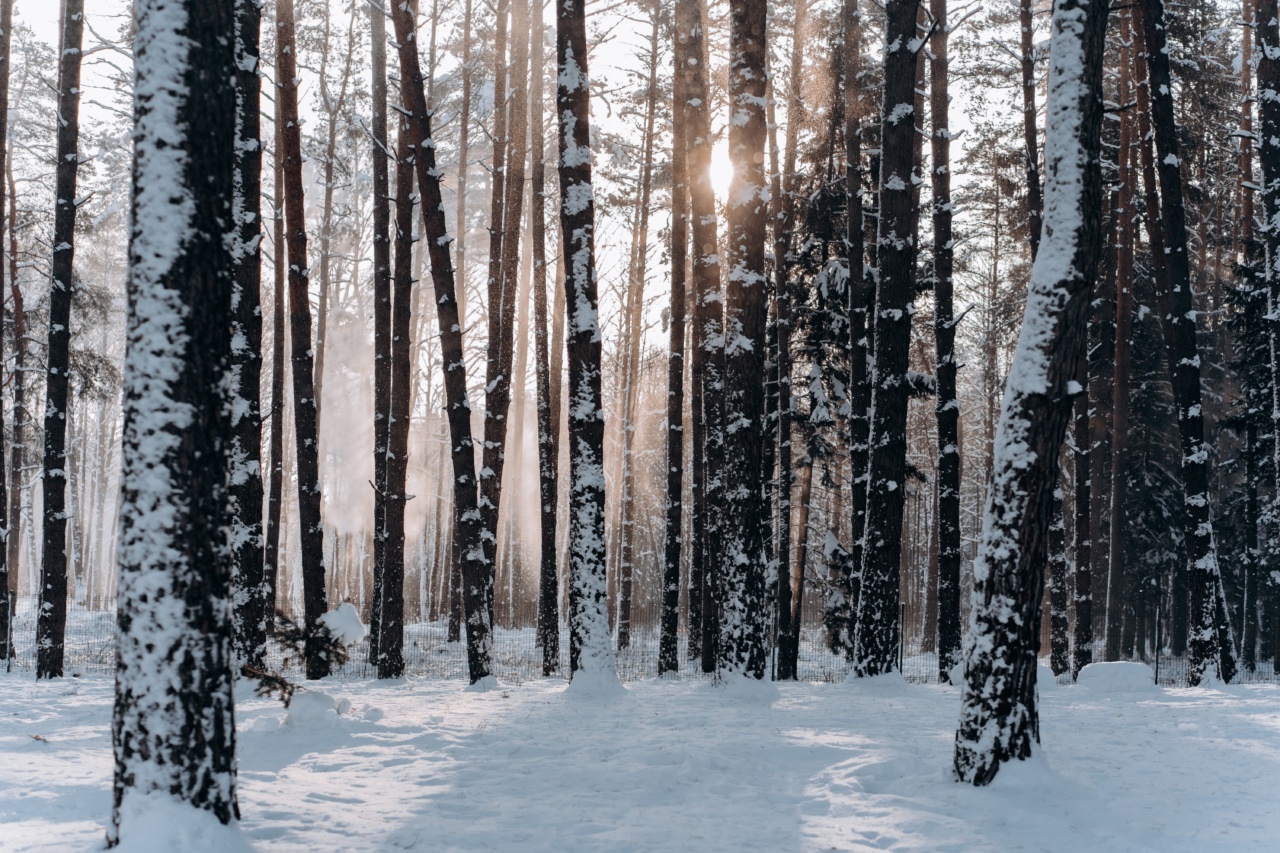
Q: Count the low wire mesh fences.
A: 1